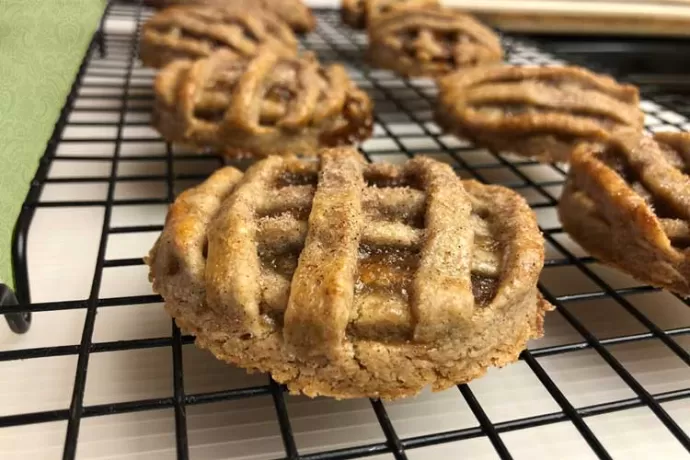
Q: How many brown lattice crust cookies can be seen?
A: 8